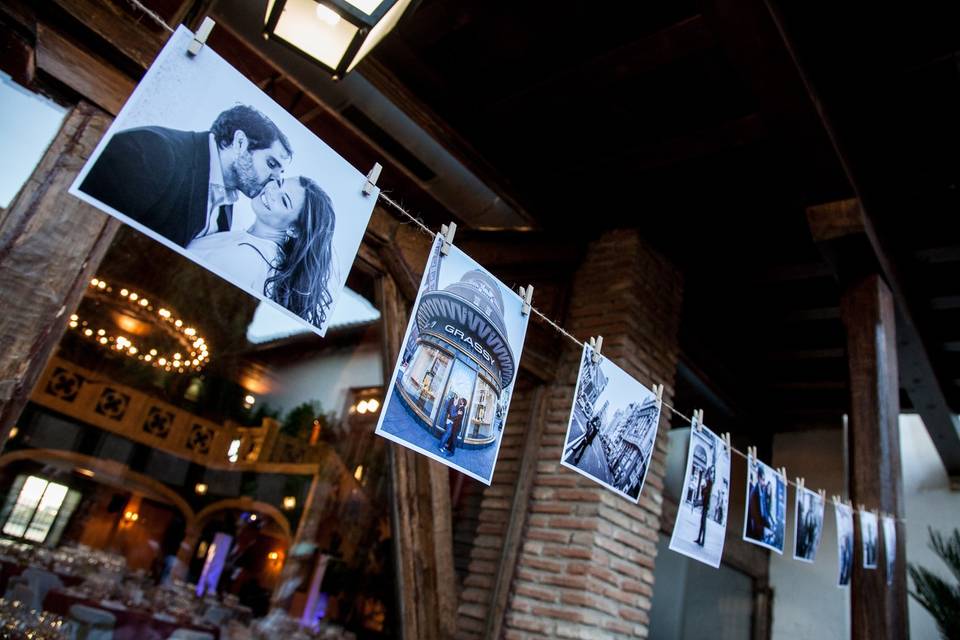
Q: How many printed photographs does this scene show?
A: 9